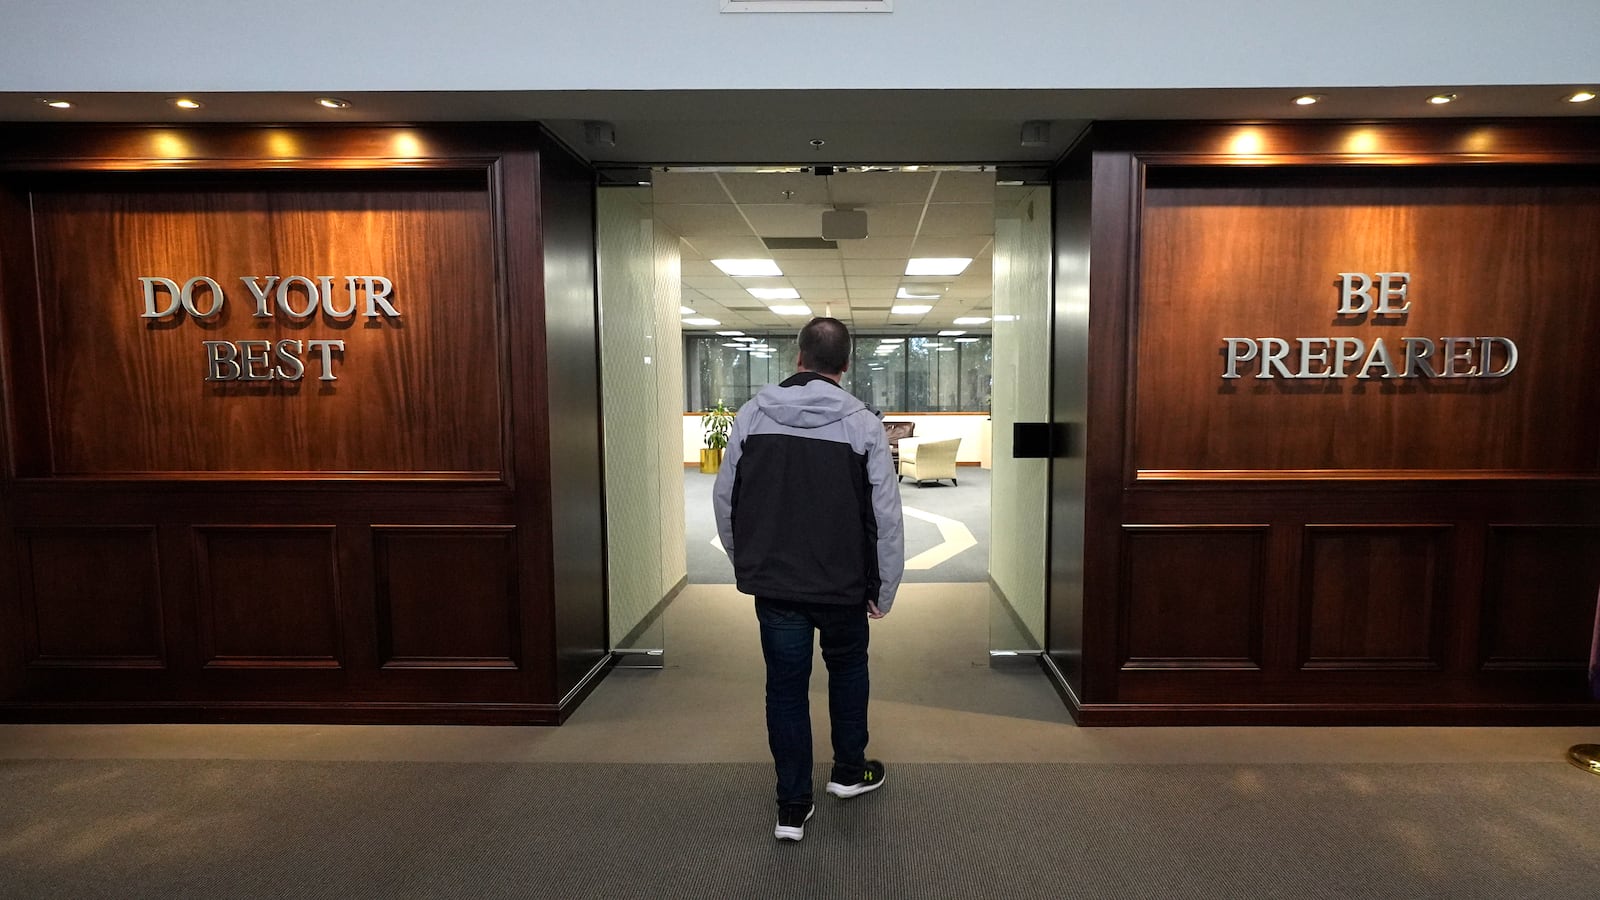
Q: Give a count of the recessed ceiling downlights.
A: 6